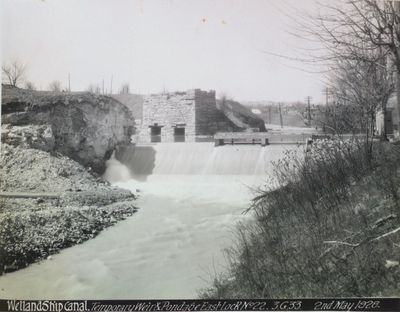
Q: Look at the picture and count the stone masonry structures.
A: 1